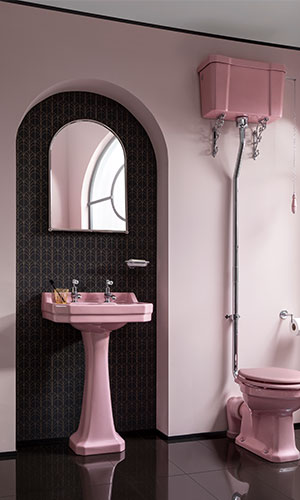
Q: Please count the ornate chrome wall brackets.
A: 2